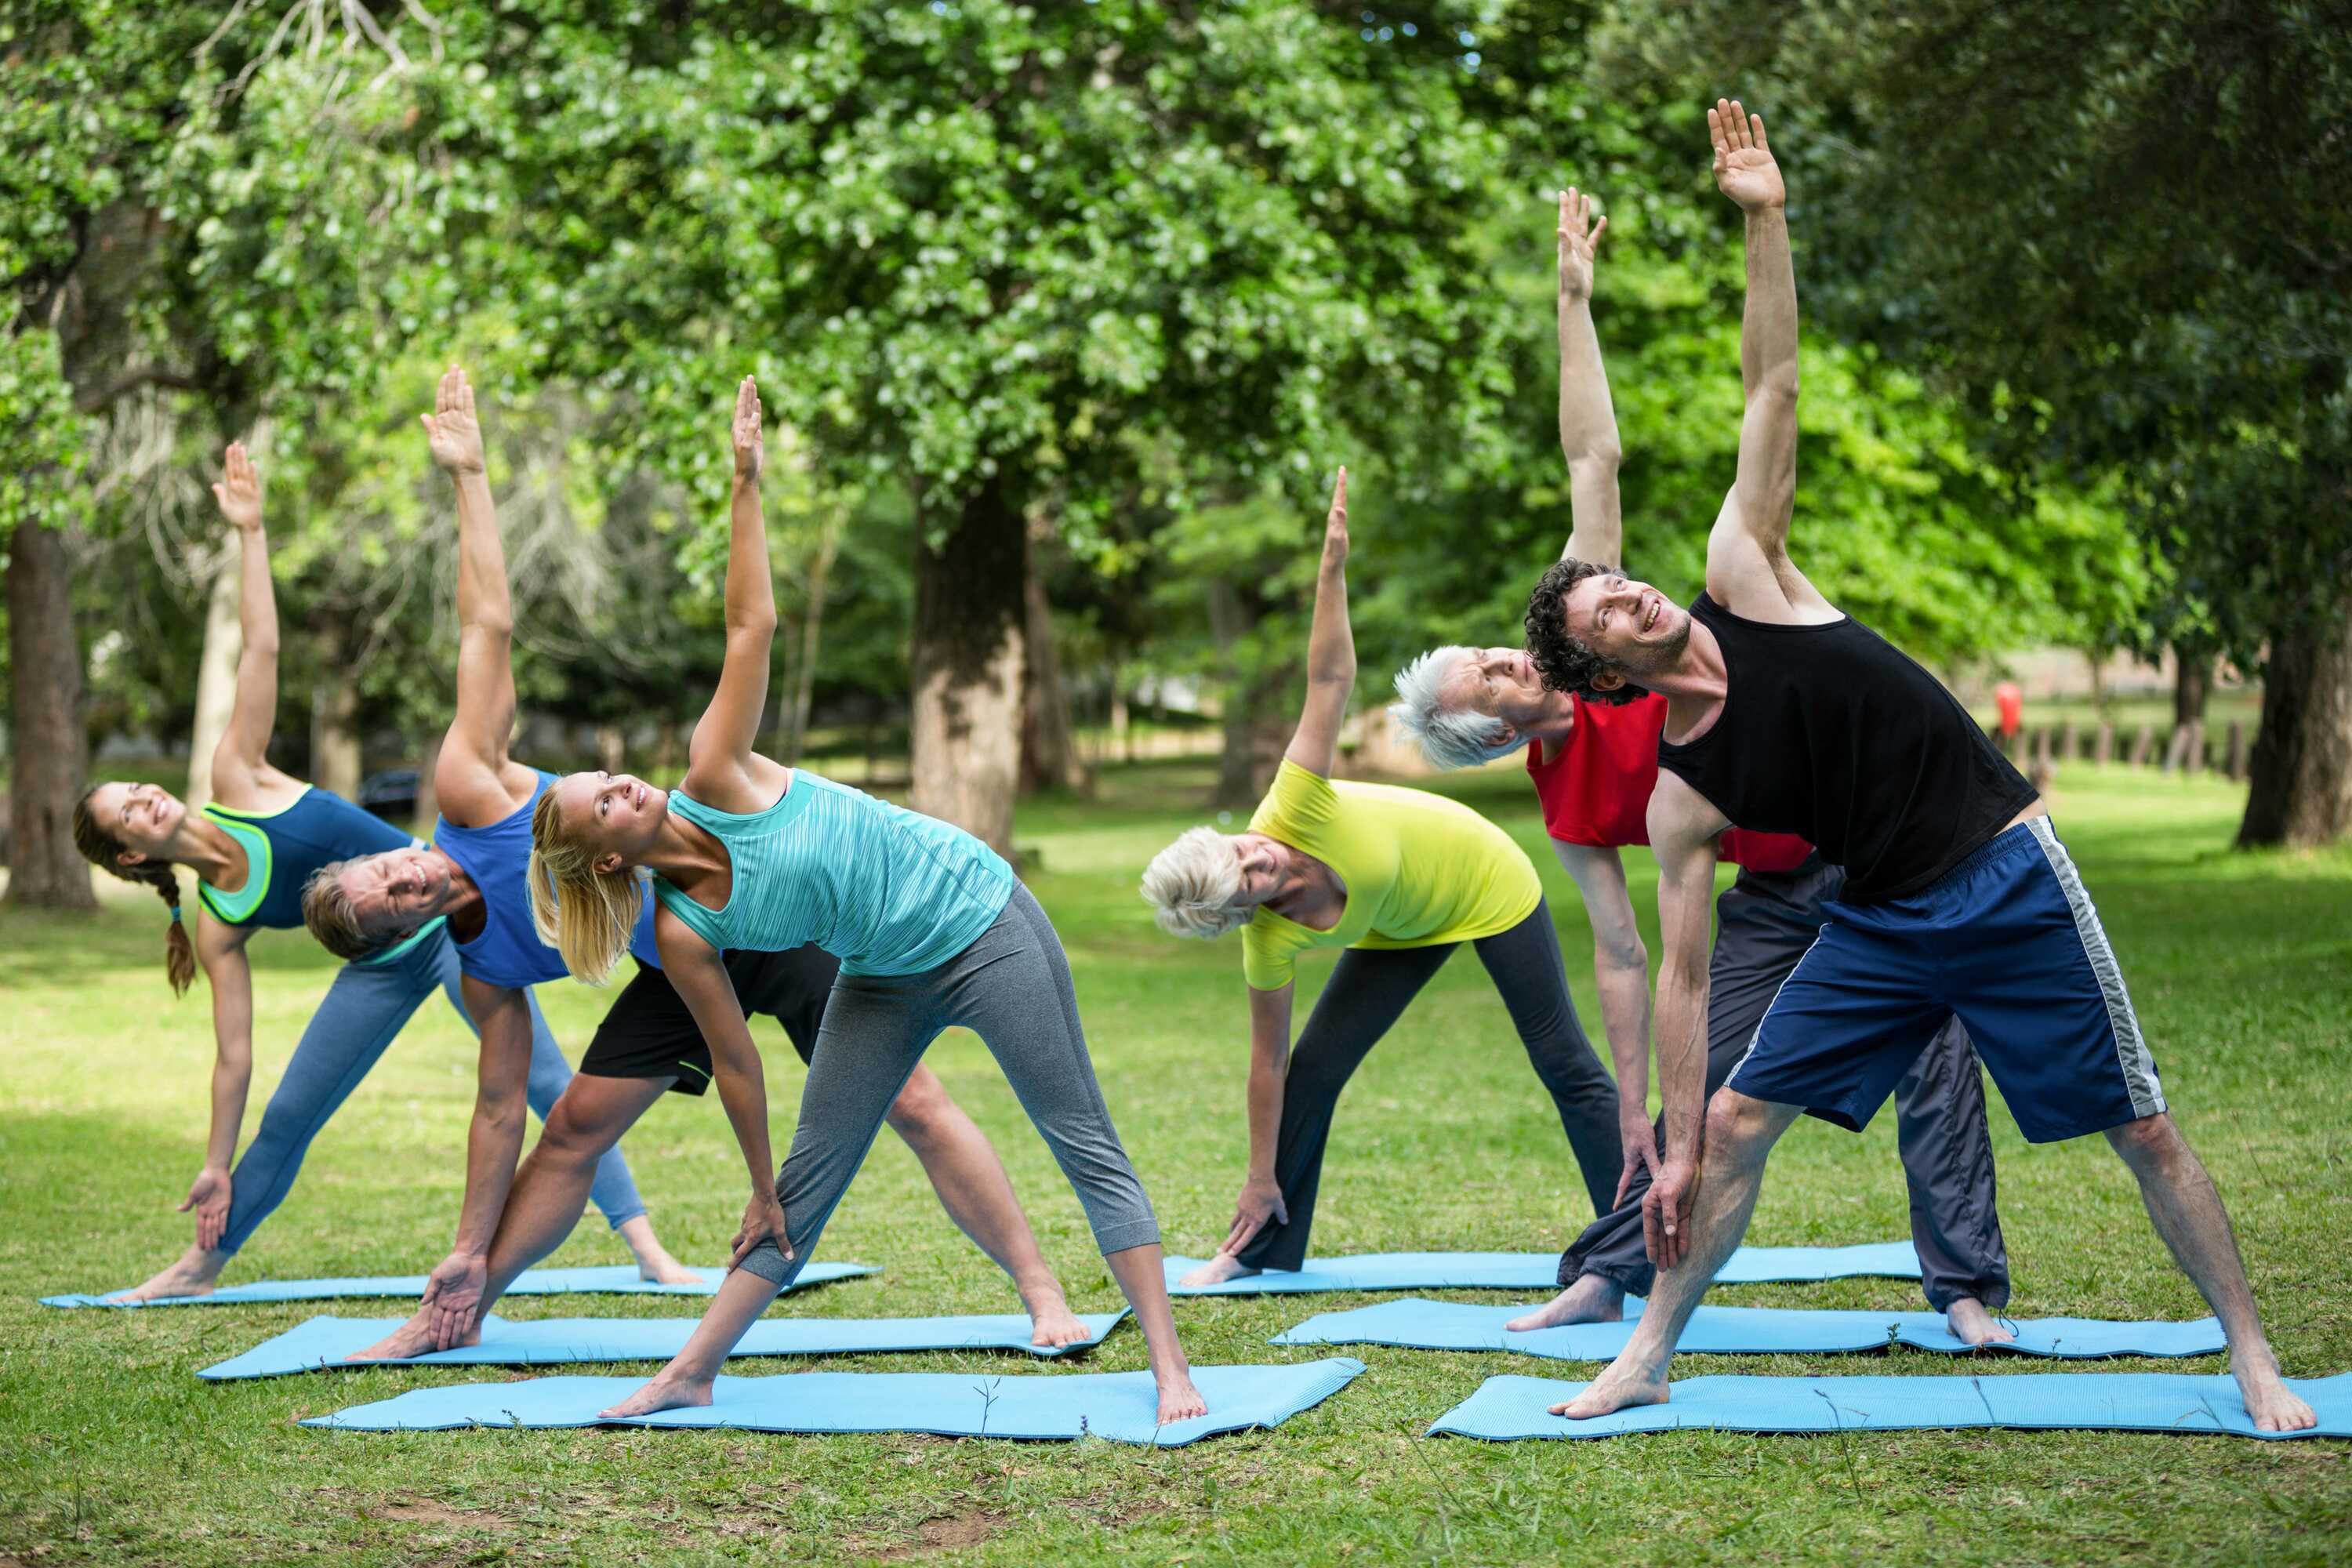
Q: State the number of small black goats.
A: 0